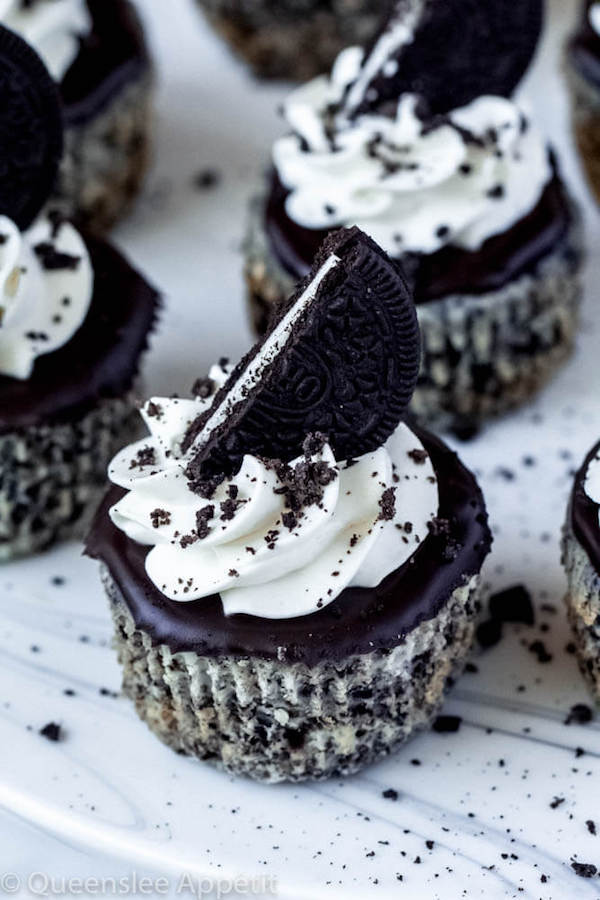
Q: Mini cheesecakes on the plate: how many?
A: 7